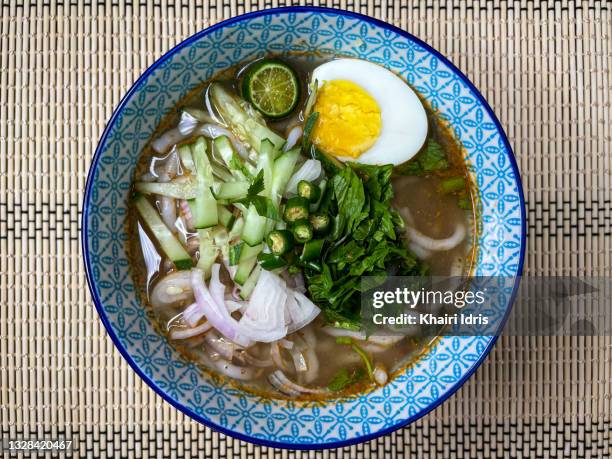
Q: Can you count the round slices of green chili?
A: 5